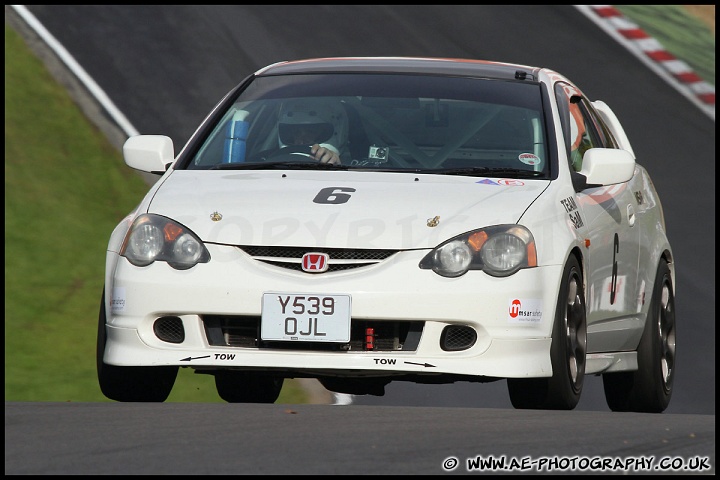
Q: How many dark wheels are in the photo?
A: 4